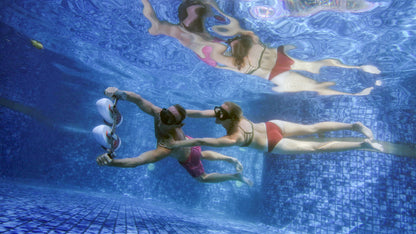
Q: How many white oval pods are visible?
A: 2